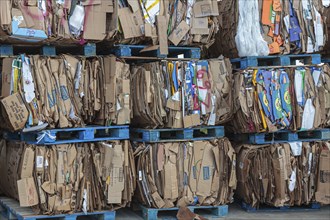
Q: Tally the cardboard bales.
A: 9